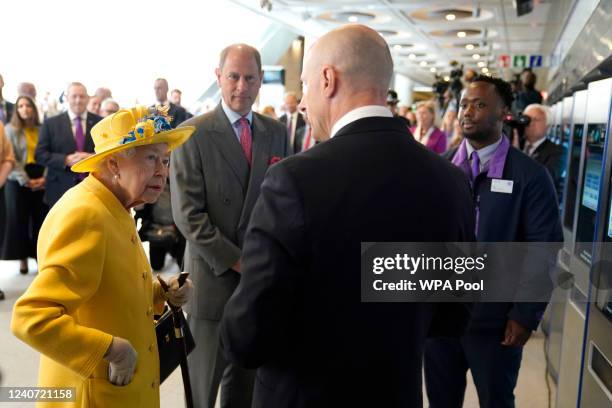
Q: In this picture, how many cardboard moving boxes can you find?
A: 0